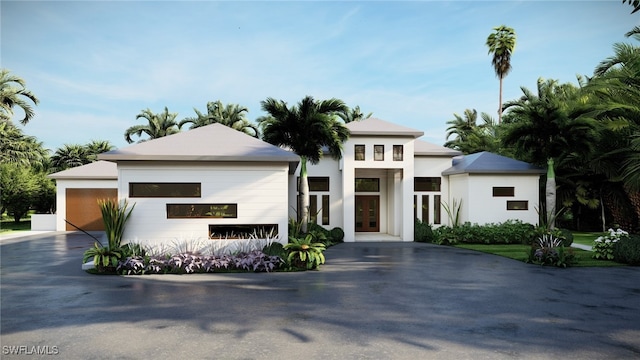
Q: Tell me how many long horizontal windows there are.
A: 3